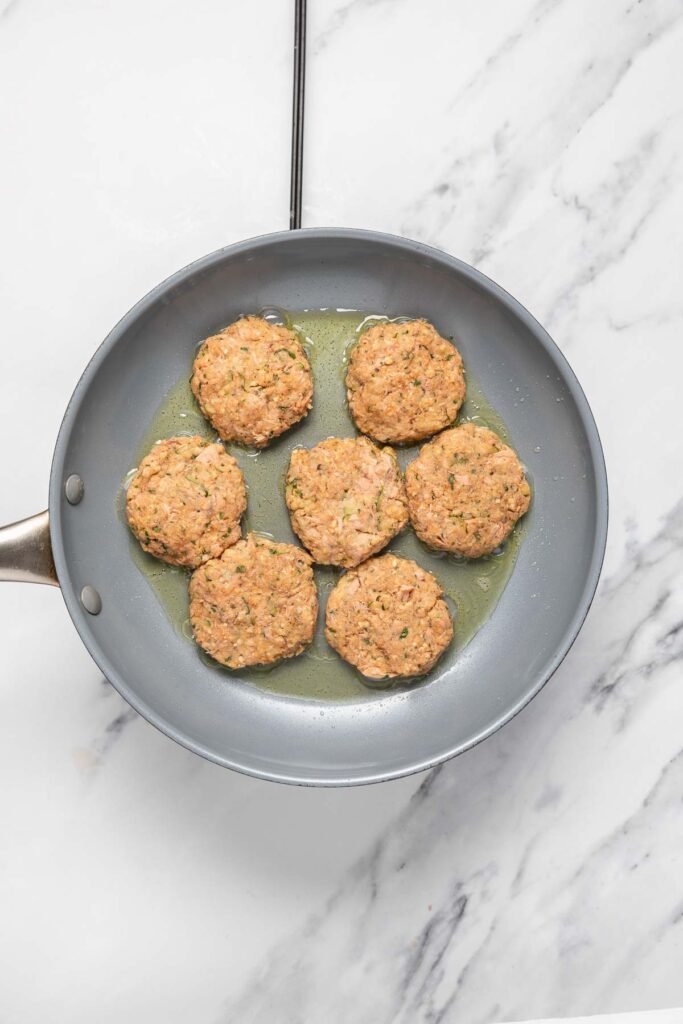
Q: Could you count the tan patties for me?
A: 7